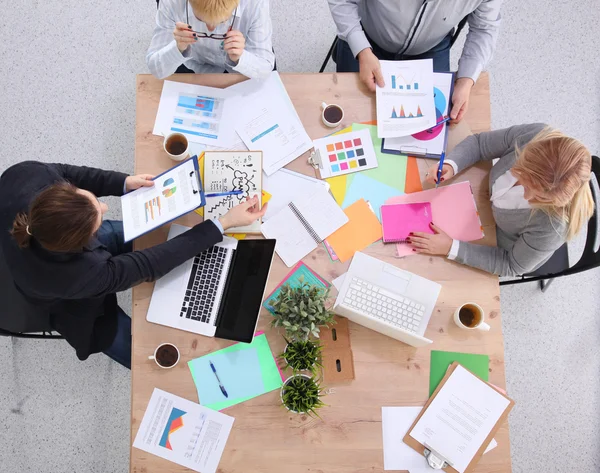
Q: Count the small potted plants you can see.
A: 3